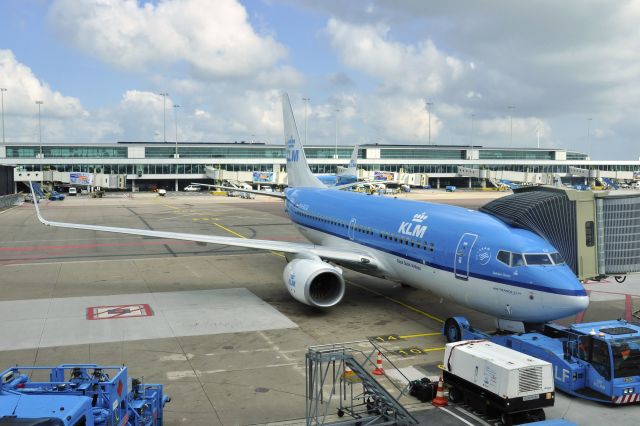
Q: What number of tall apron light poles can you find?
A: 10